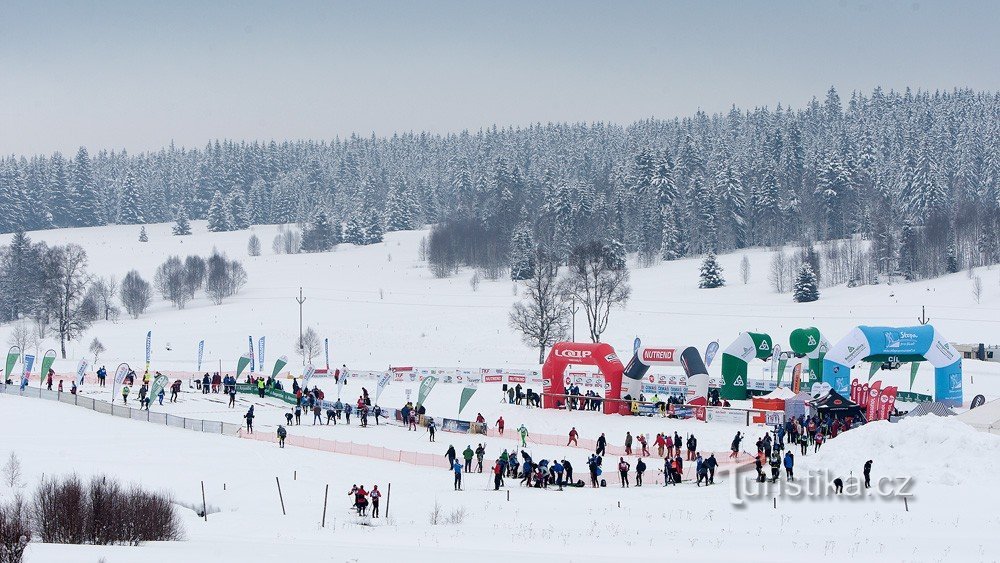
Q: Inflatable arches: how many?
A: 4